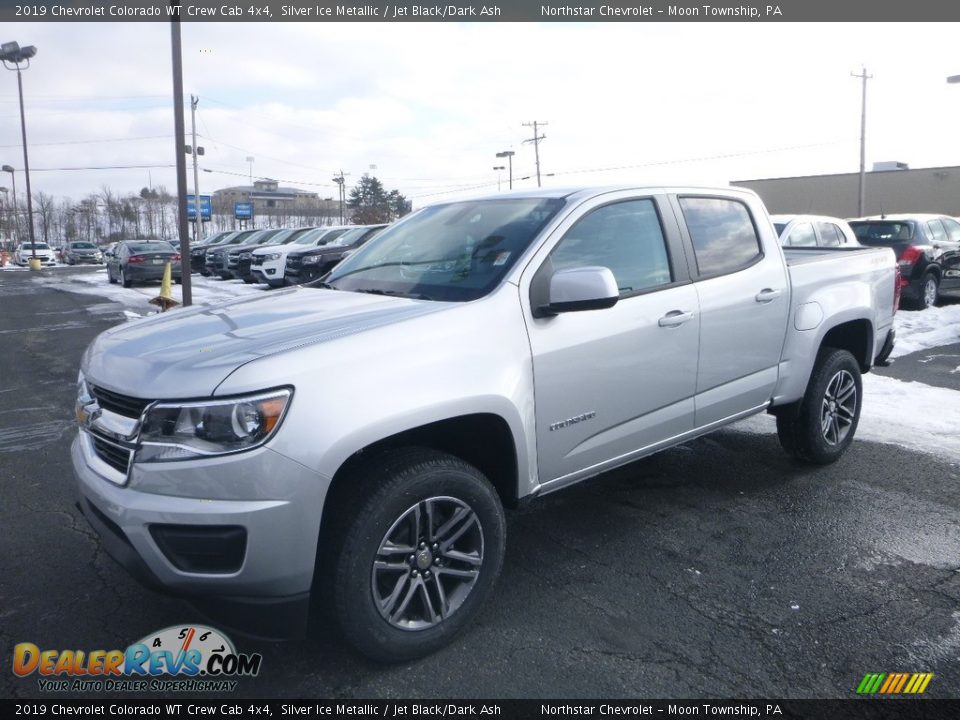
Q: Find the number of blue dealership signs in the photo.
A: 2